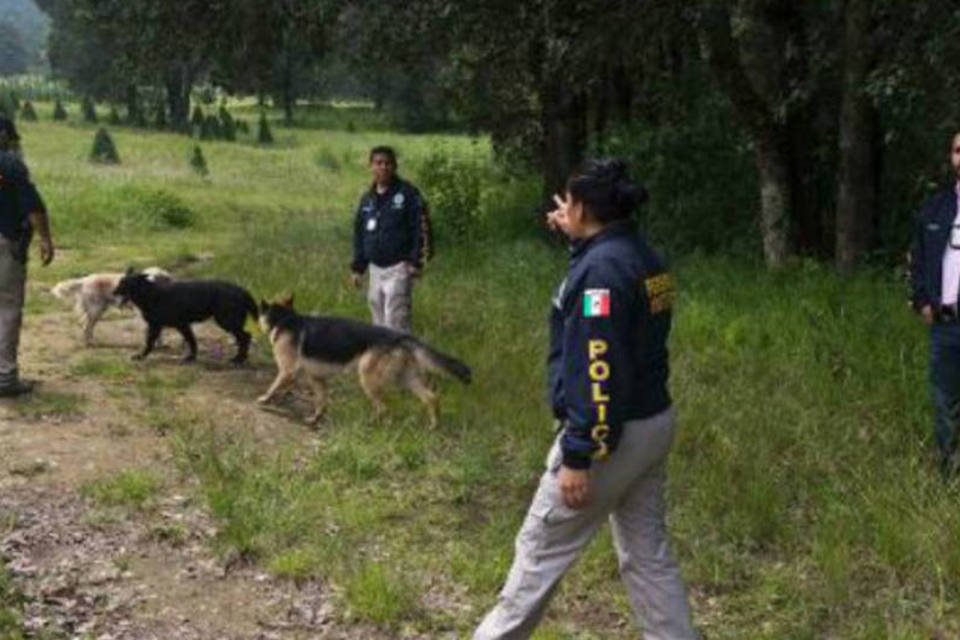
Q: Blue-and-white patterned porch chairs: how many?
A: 0